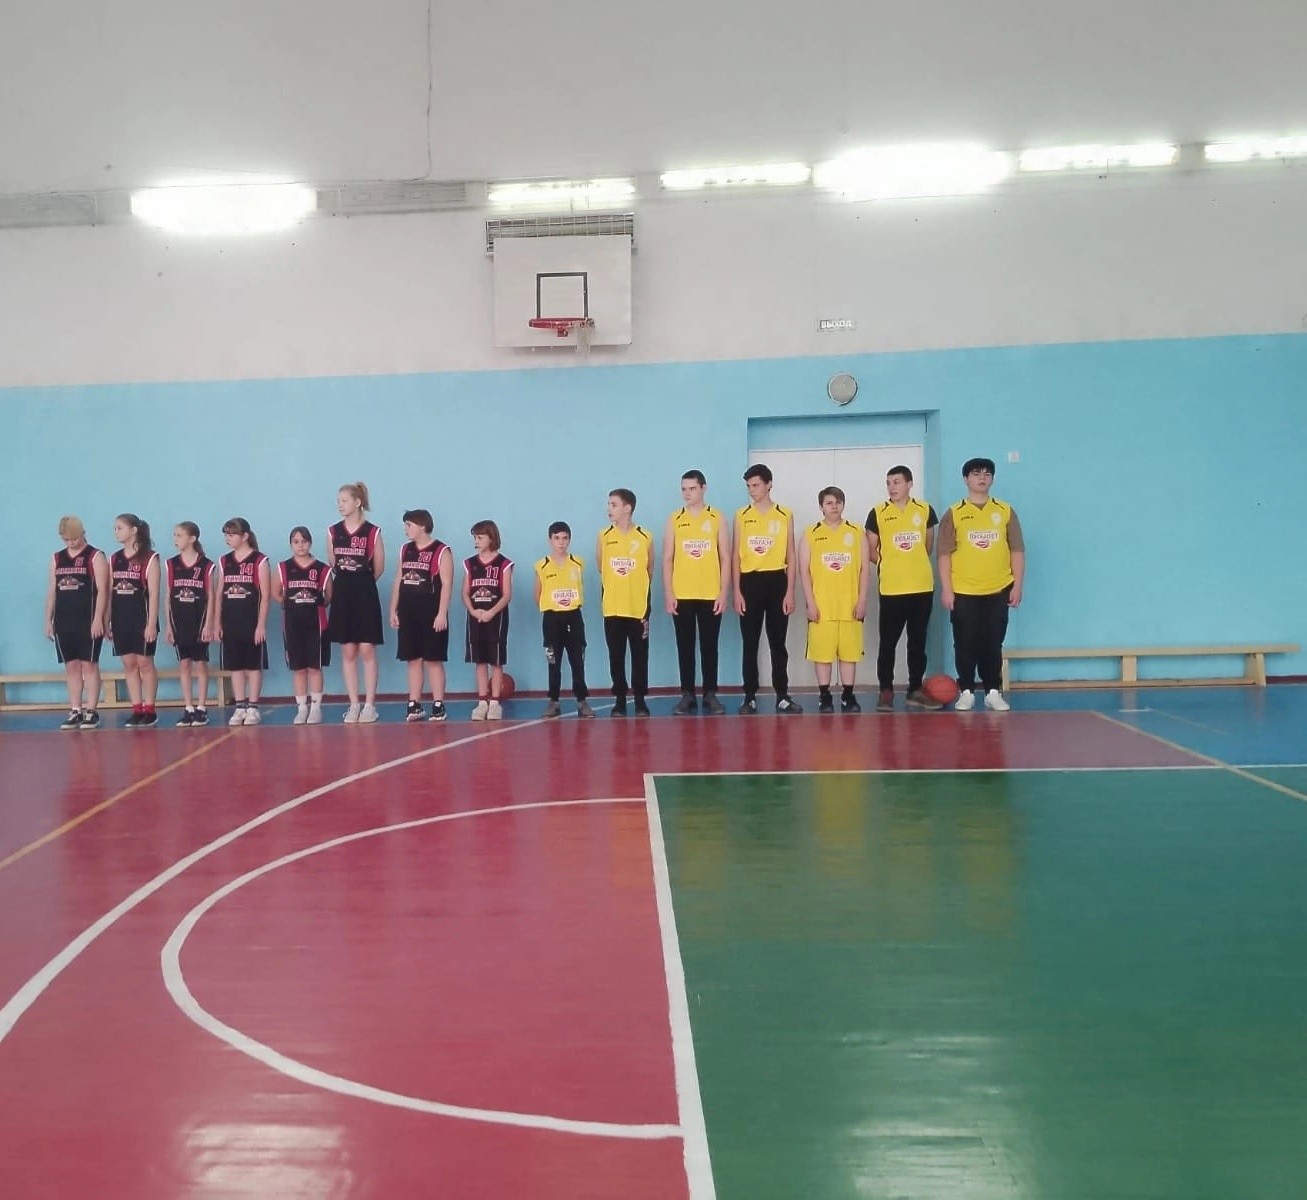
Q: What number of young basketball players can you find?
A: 15